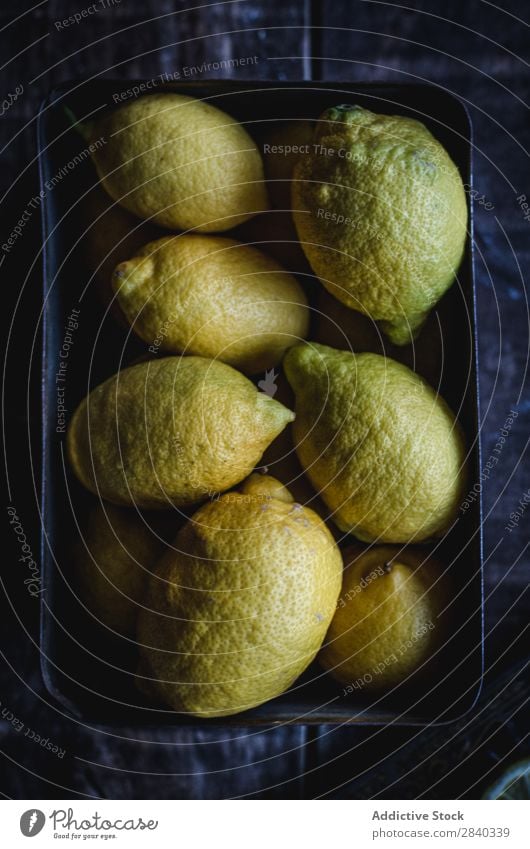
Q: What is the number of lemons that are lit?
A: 7